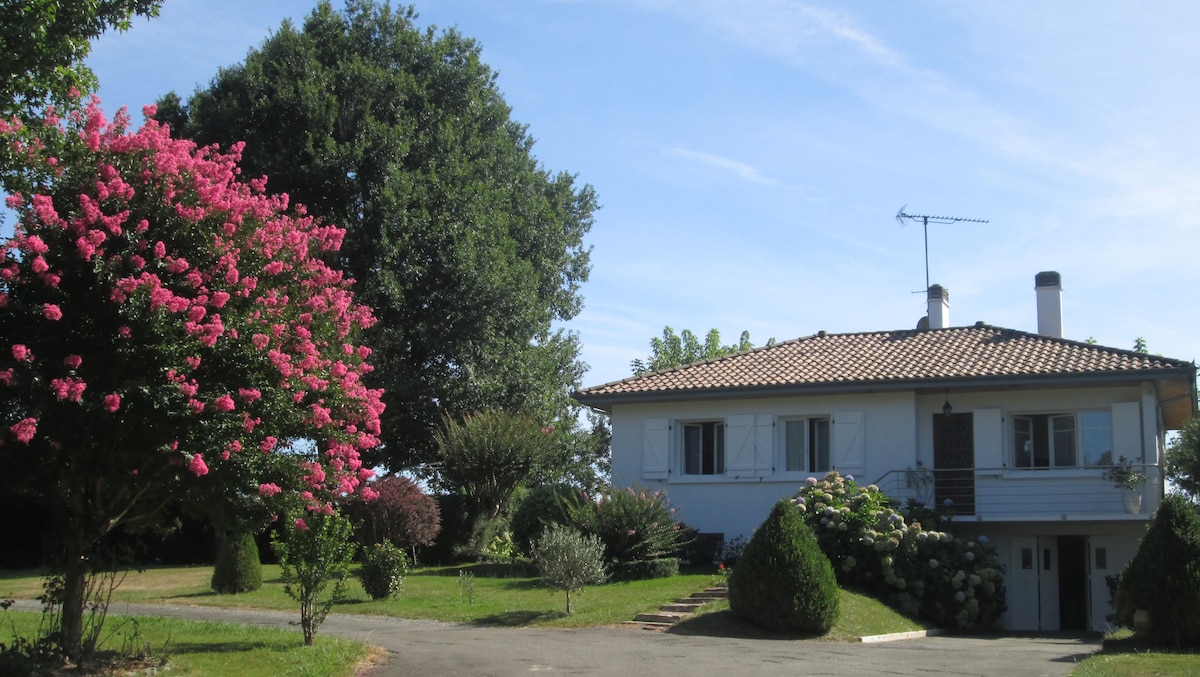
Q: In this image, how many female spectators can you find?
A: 0